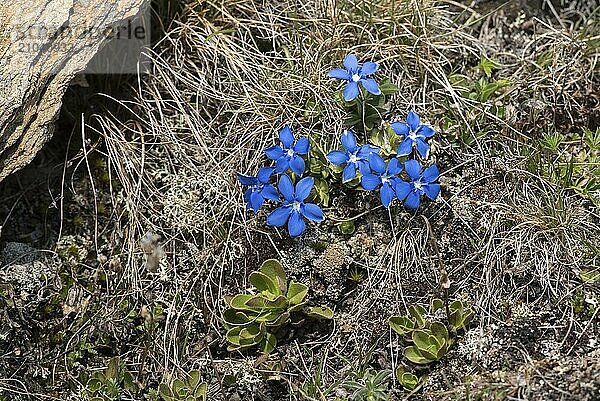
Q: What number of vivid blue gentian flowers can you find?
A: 8